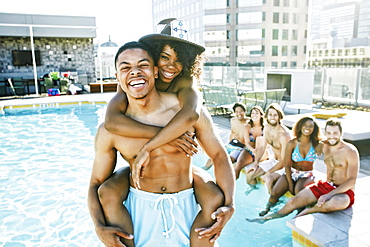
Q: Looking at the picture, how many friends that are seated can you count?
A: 5